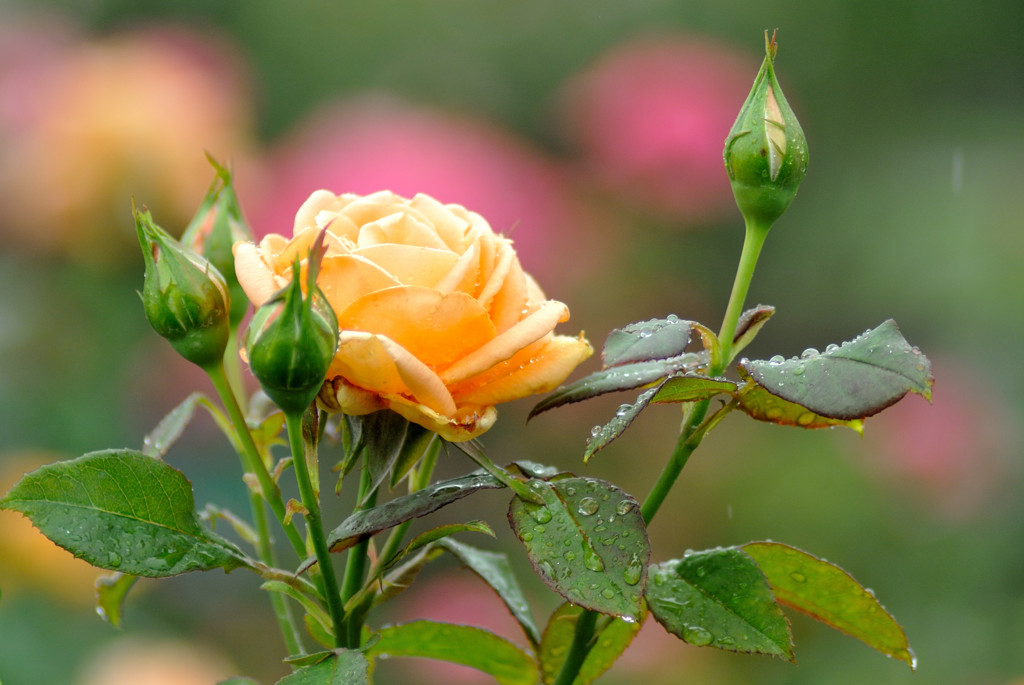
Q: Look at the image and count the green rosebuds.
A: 4